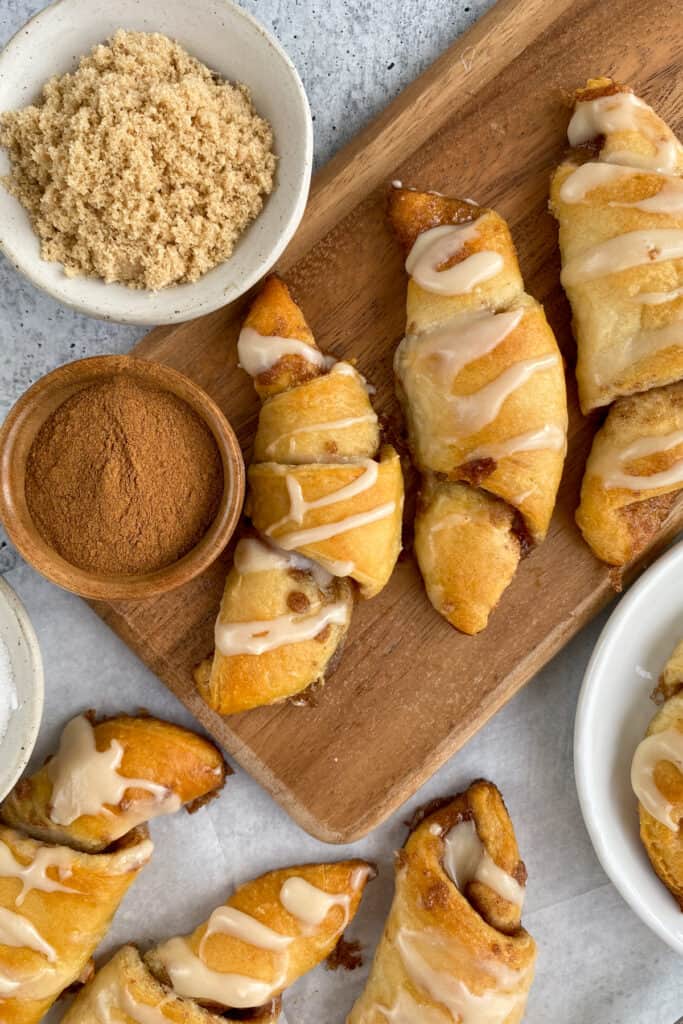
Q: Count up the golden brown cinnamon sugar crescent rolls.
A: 7